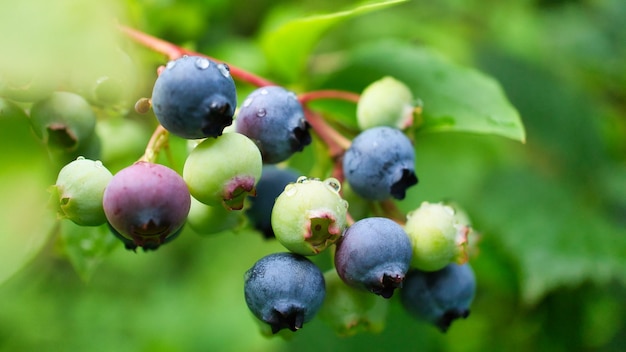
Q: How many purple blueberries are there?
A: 1